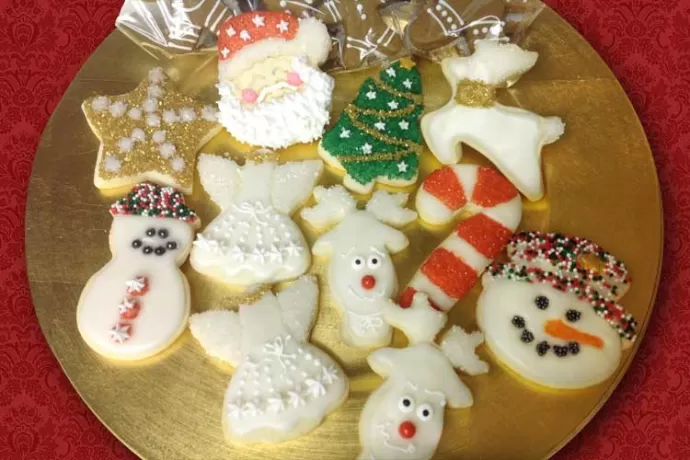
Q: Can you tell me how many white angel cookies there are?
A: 2